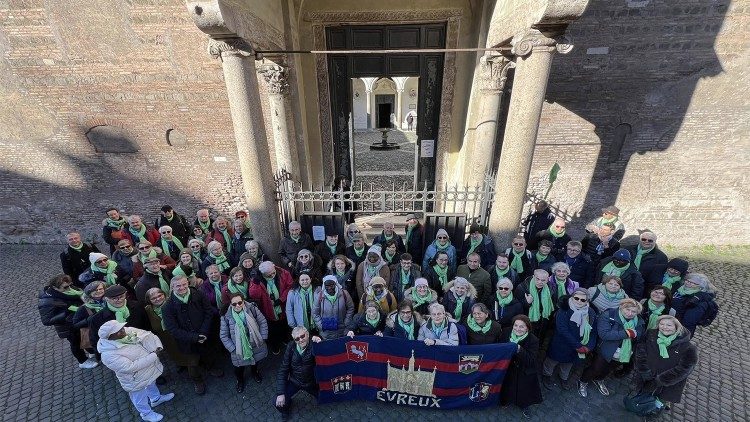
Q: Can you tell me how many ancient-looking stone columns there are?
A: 4